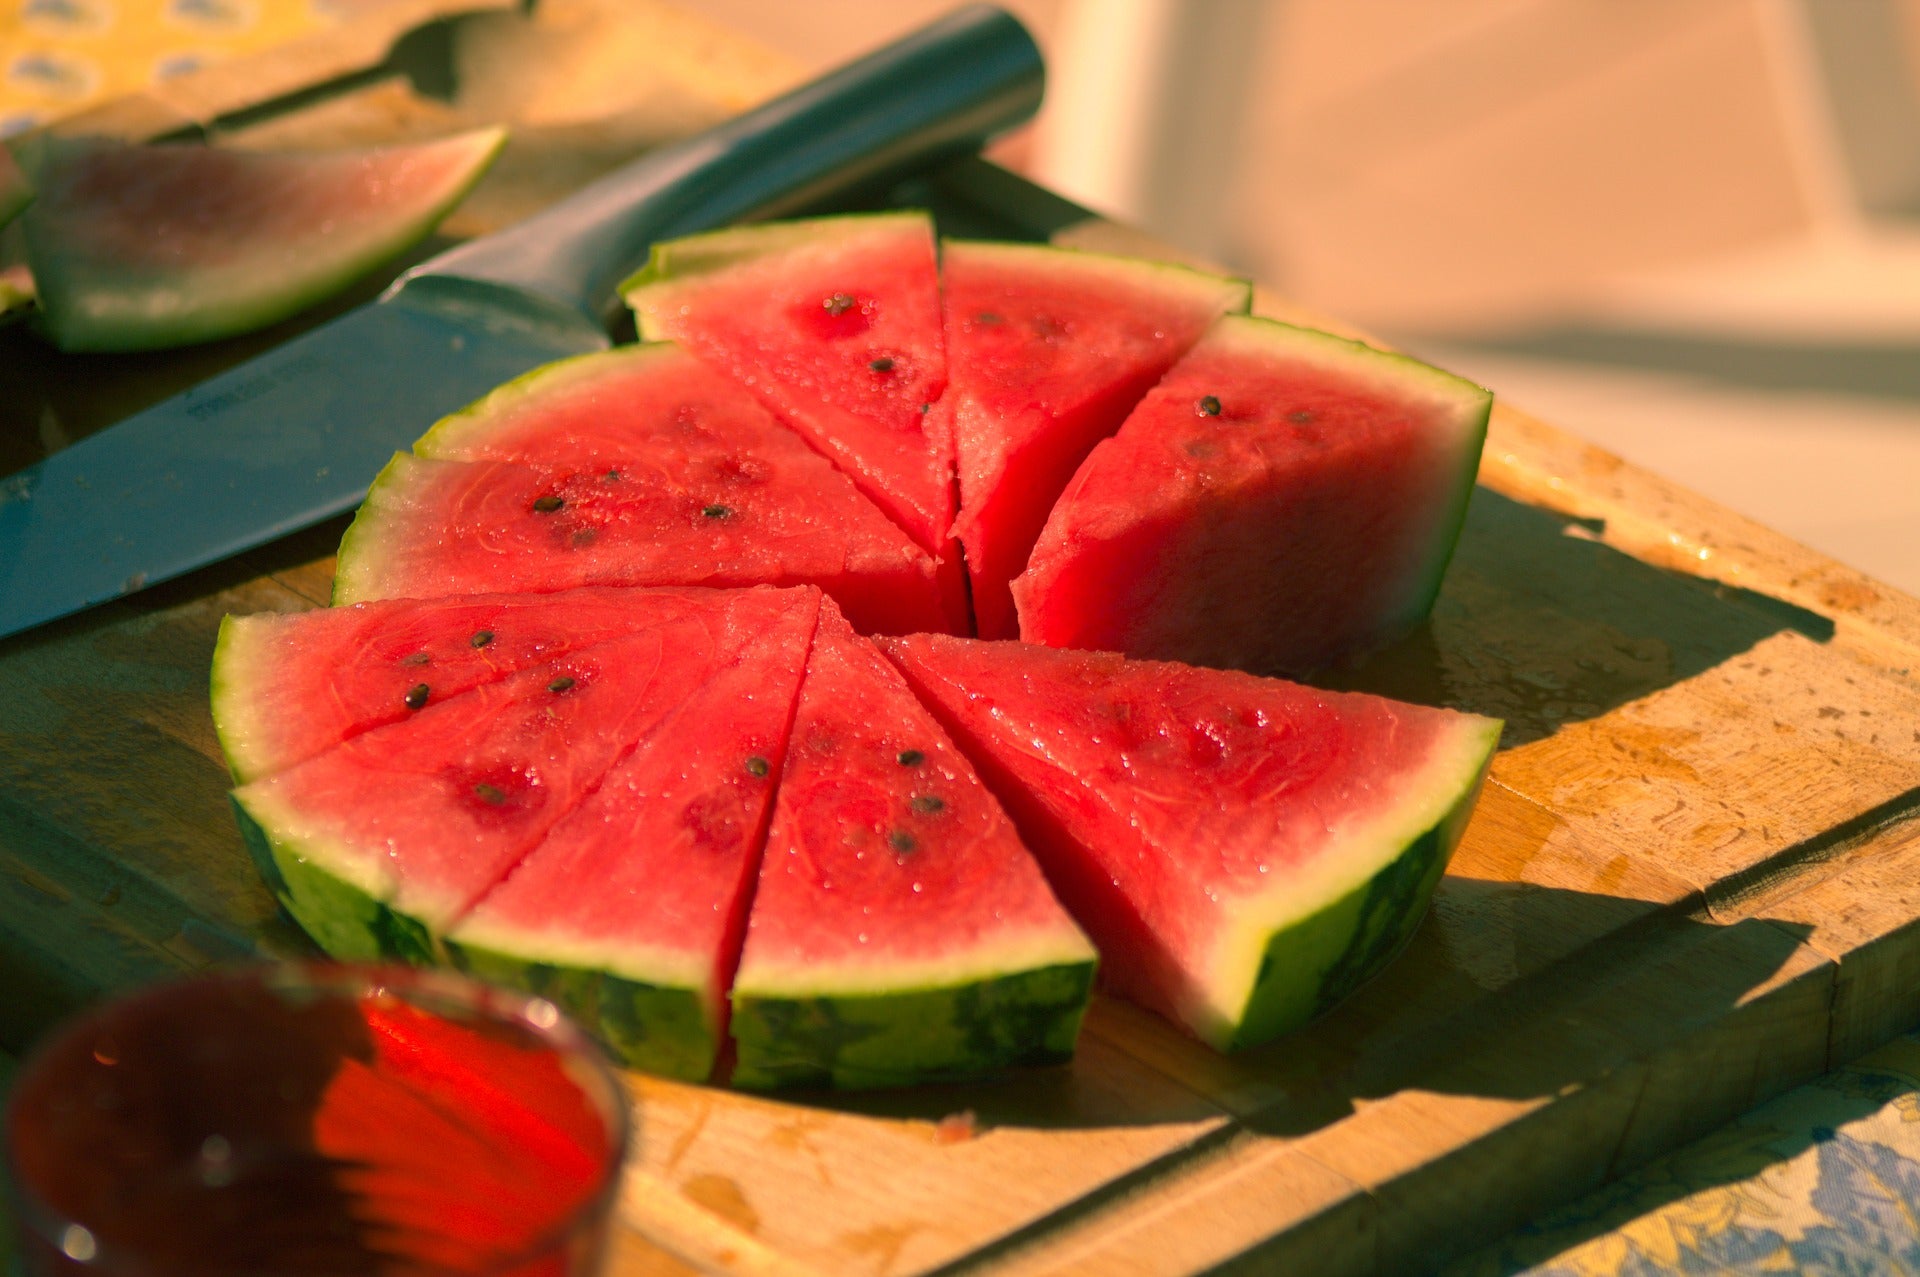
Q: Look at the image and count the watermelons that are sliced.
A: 1